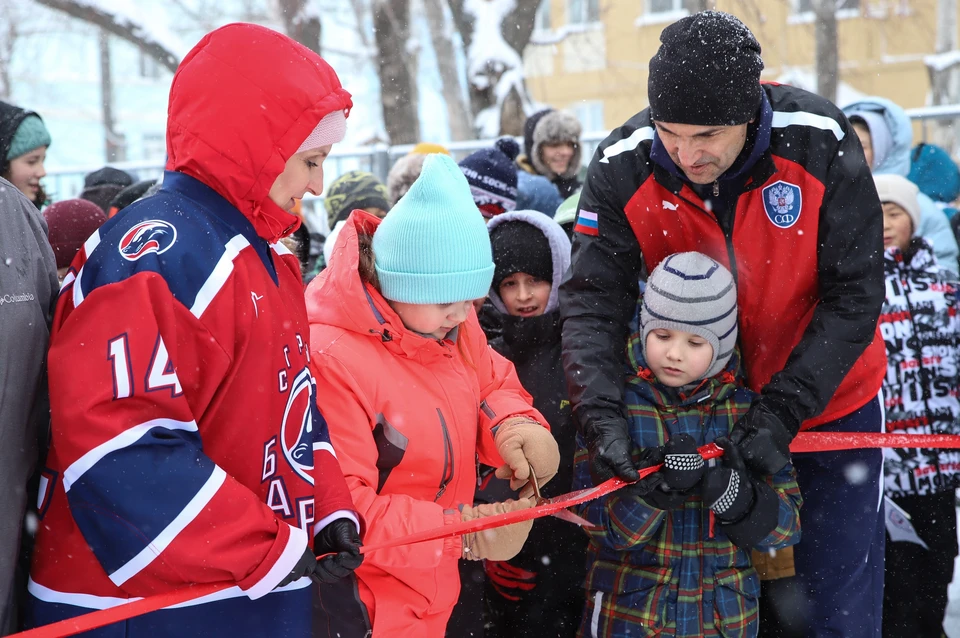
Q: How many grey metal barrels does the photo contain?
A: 0